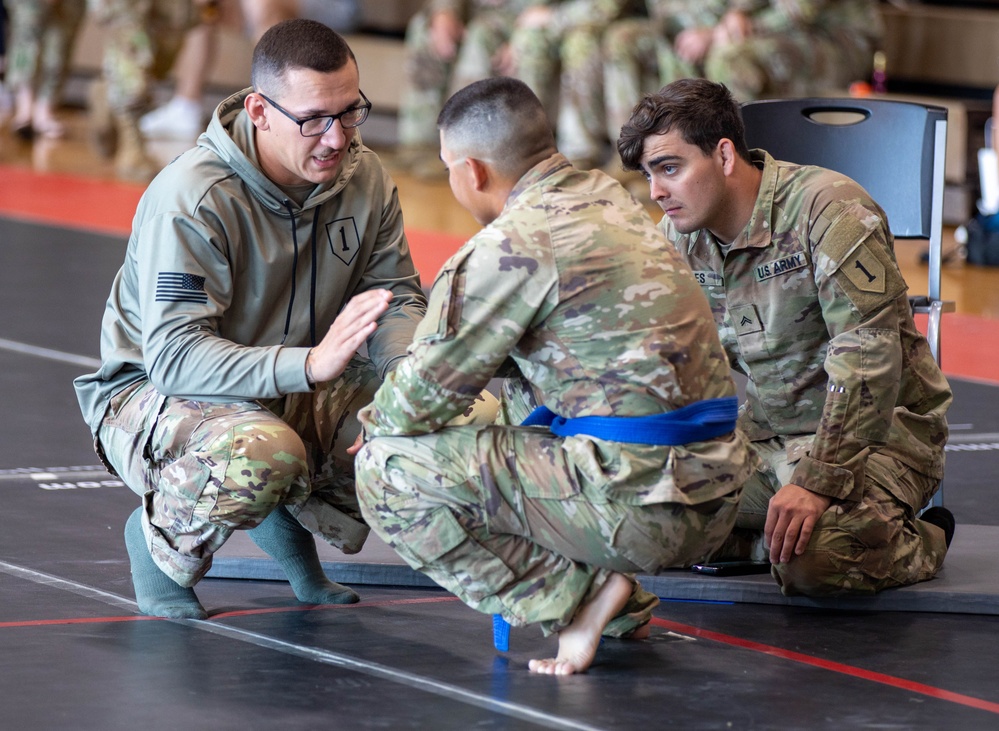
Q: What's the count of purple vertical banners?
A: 0